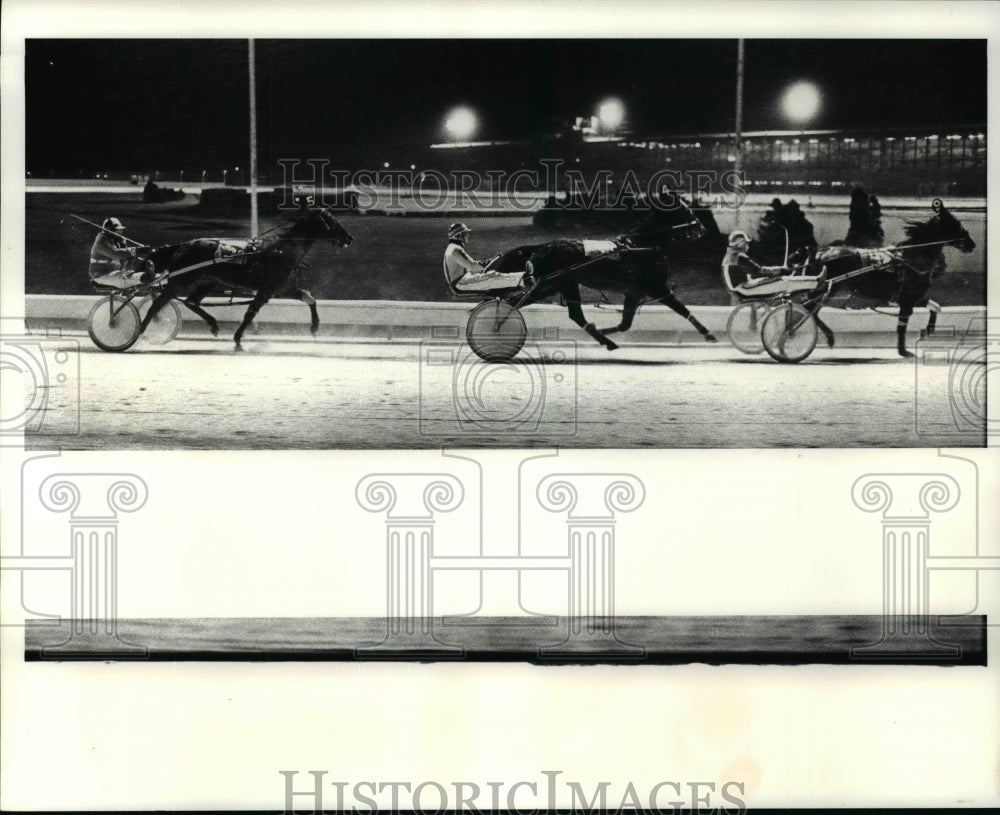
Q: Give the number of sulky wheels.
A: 5